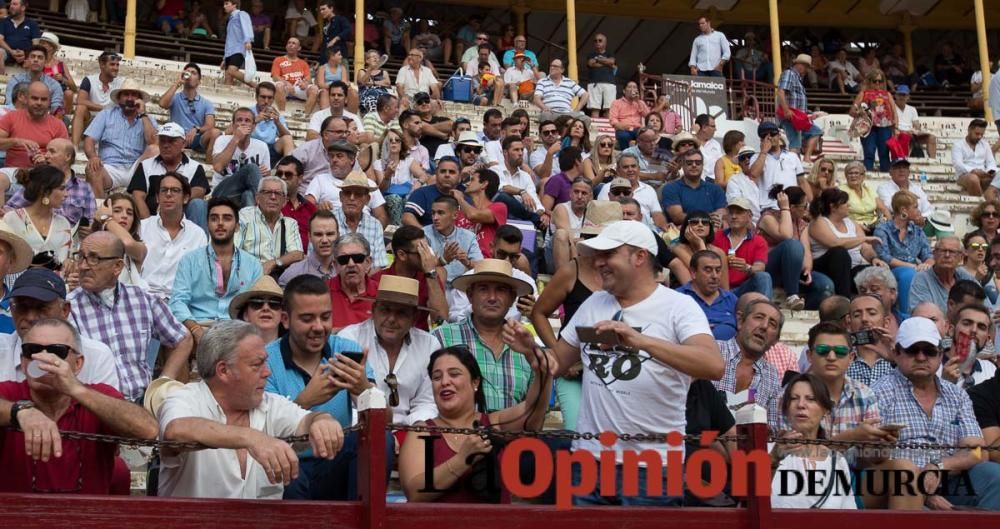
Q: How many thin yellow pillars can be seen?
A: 5